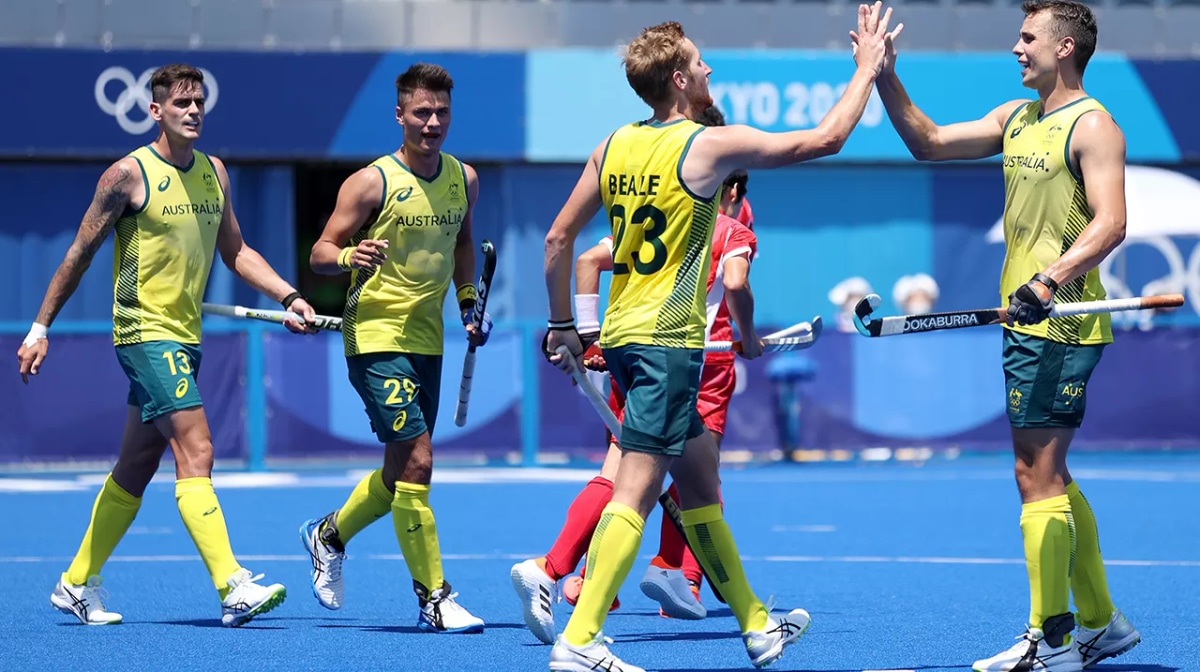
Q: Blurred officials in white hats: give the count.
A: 2